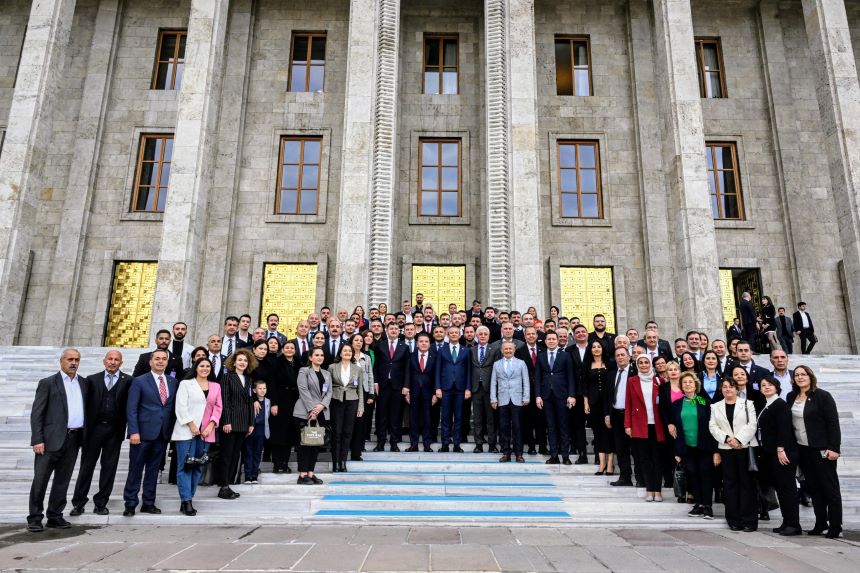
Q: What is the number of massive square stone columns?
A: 6